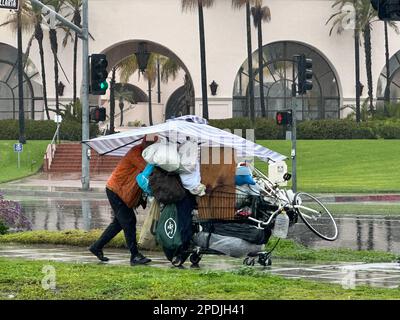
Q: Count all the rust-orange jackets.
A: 1